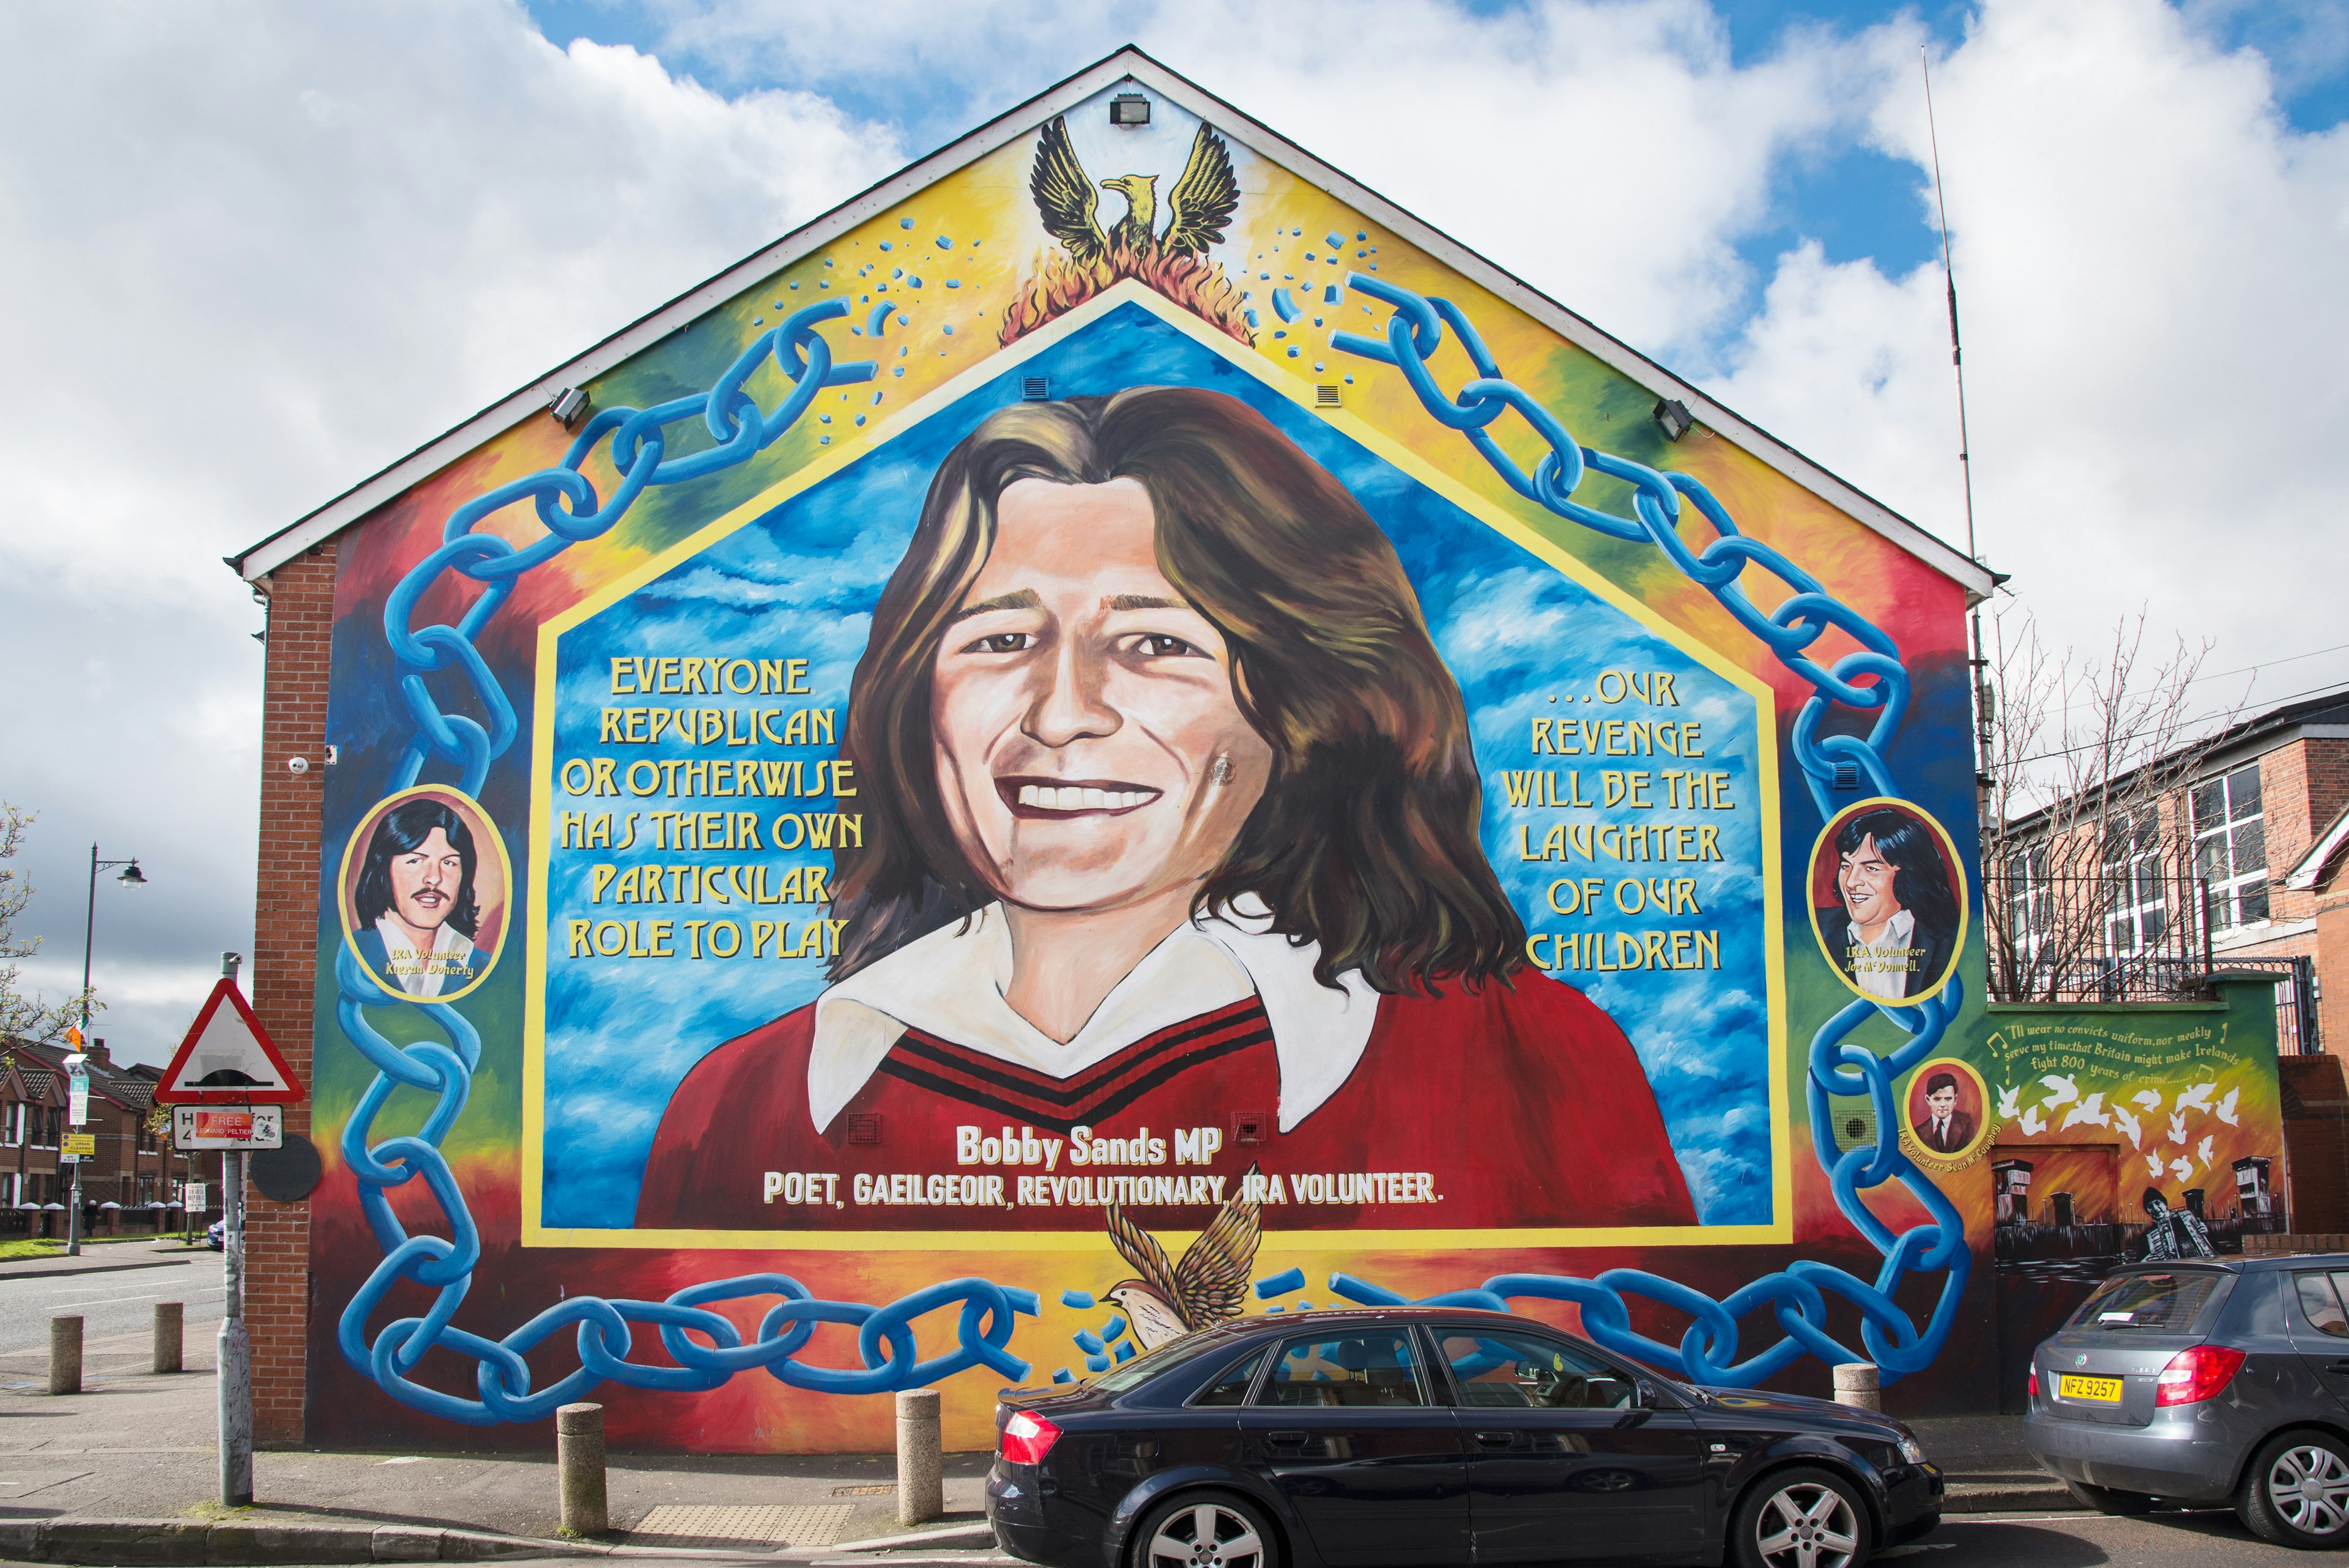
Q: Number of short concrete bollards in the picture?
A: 5